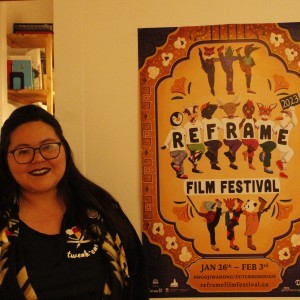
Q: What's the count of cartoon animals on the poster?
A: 13